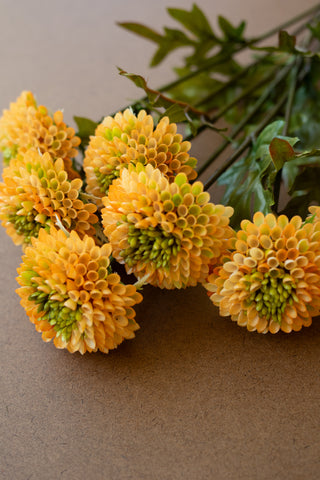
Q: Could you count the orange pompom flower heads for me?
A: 6